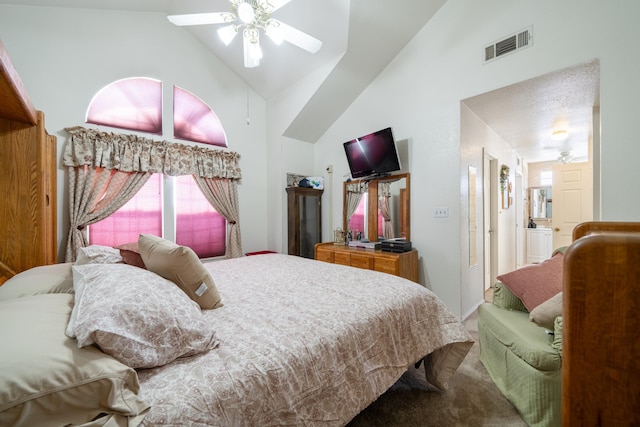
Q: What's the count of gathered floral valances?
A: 1